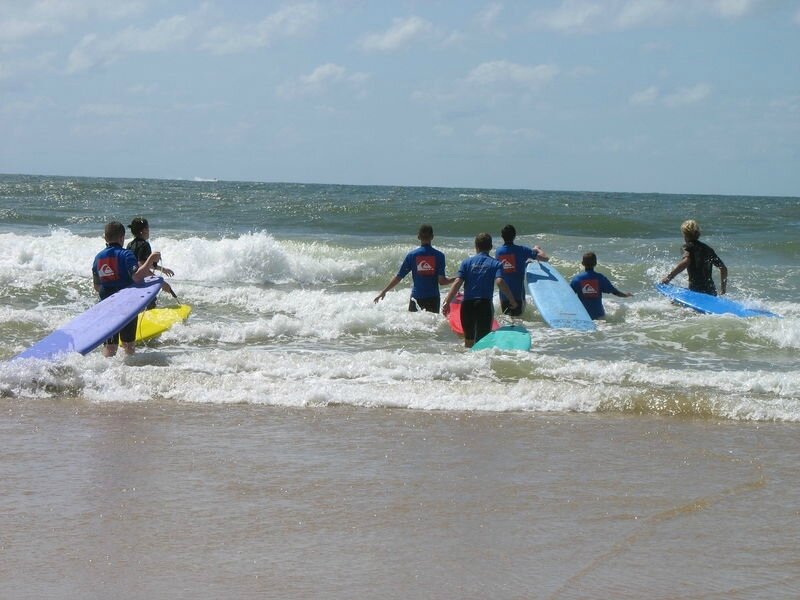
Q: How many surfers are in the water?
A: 7